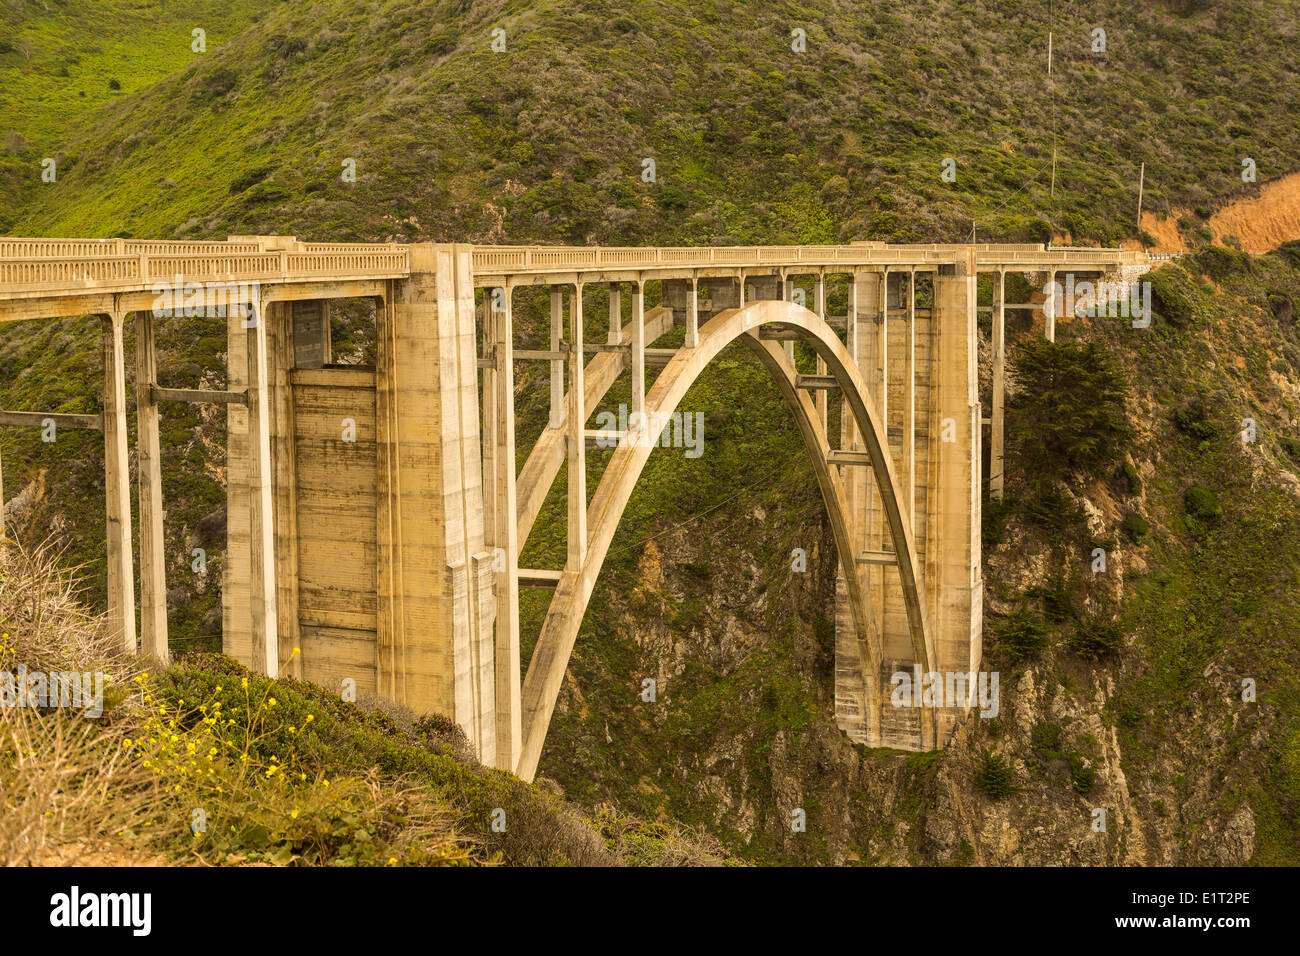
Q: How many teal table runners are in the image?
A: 0